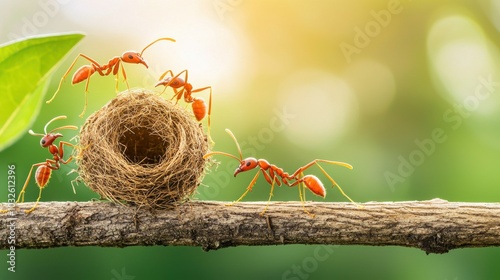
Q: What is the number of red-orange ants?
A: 4